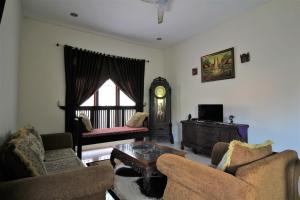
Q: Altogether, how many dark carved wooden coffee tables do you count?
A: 1